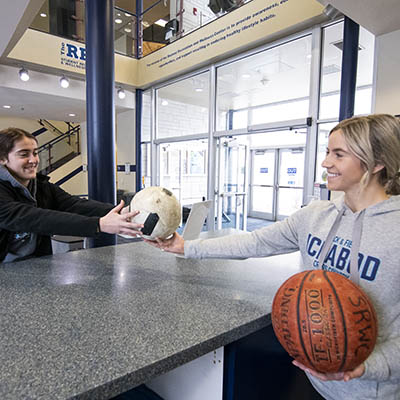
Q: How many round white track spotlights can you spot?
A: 3